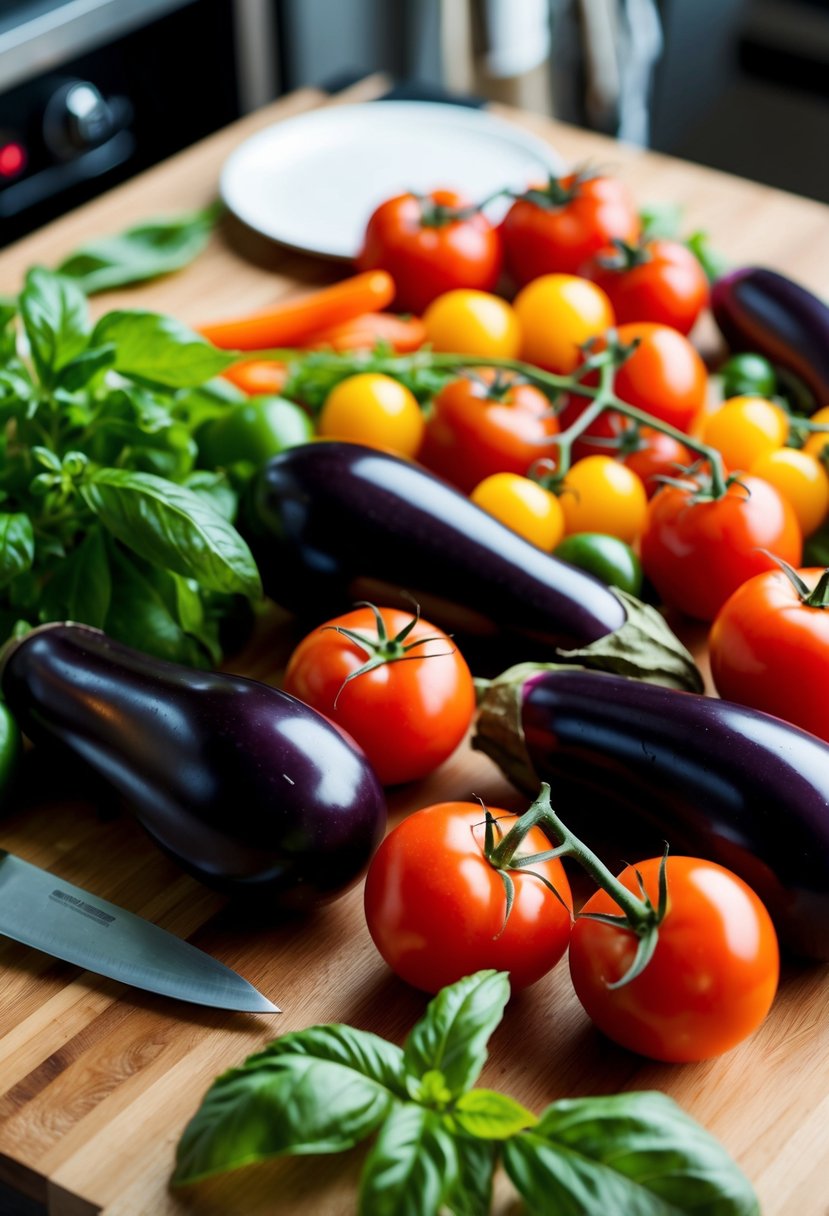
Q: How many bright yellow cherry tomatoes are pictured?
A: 8